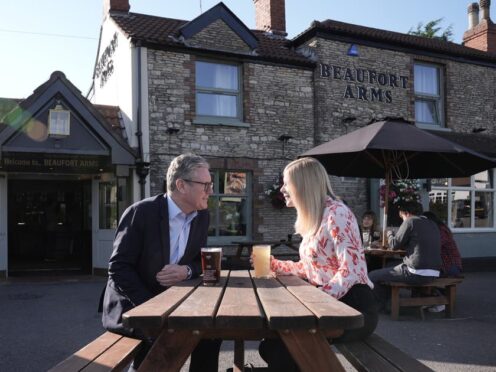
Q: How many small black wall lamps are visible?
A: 4